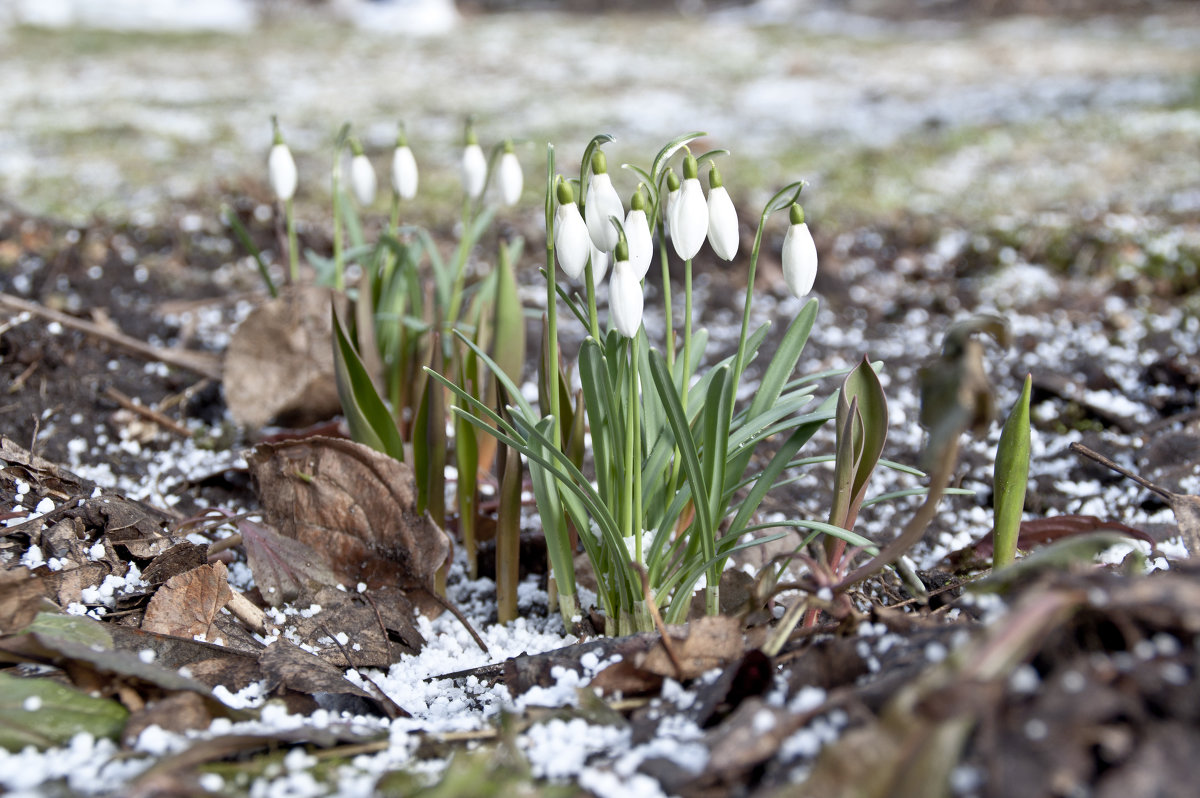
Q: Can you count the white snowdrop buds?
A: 14